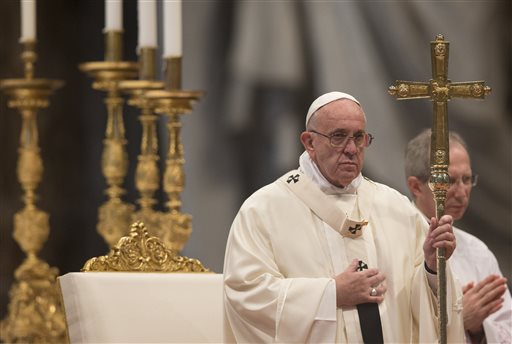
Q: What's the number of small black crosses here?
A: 3